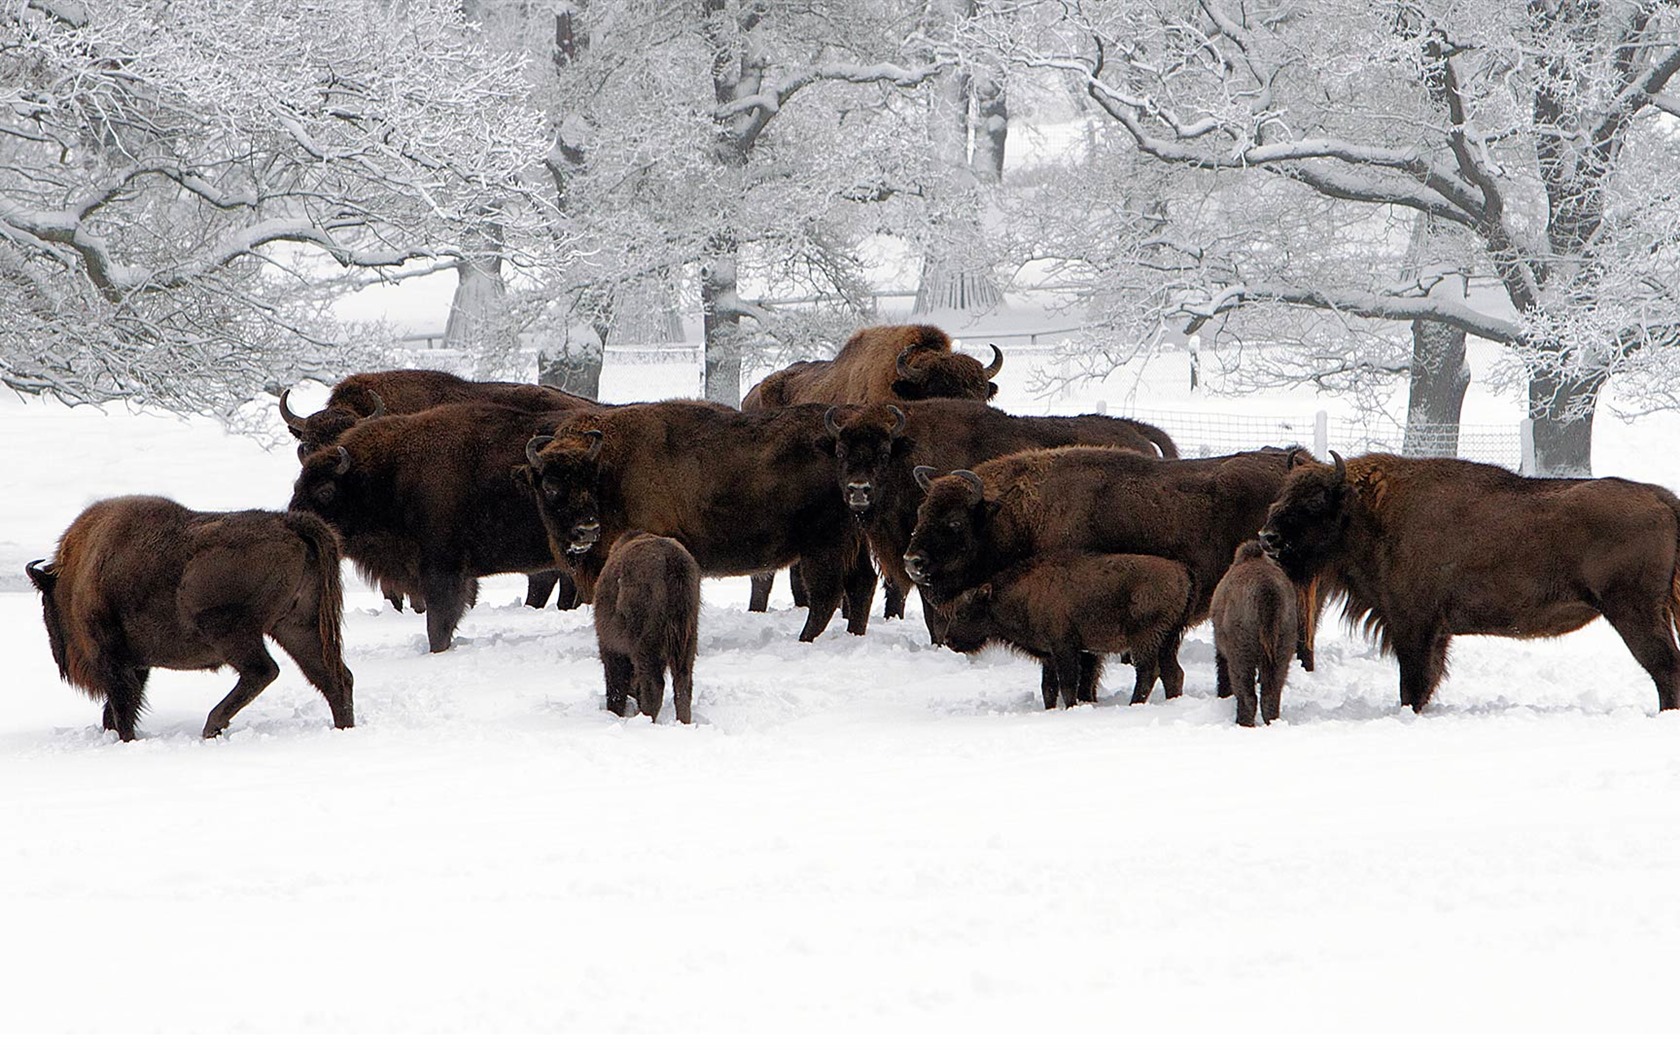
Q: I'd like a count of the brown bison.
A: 11